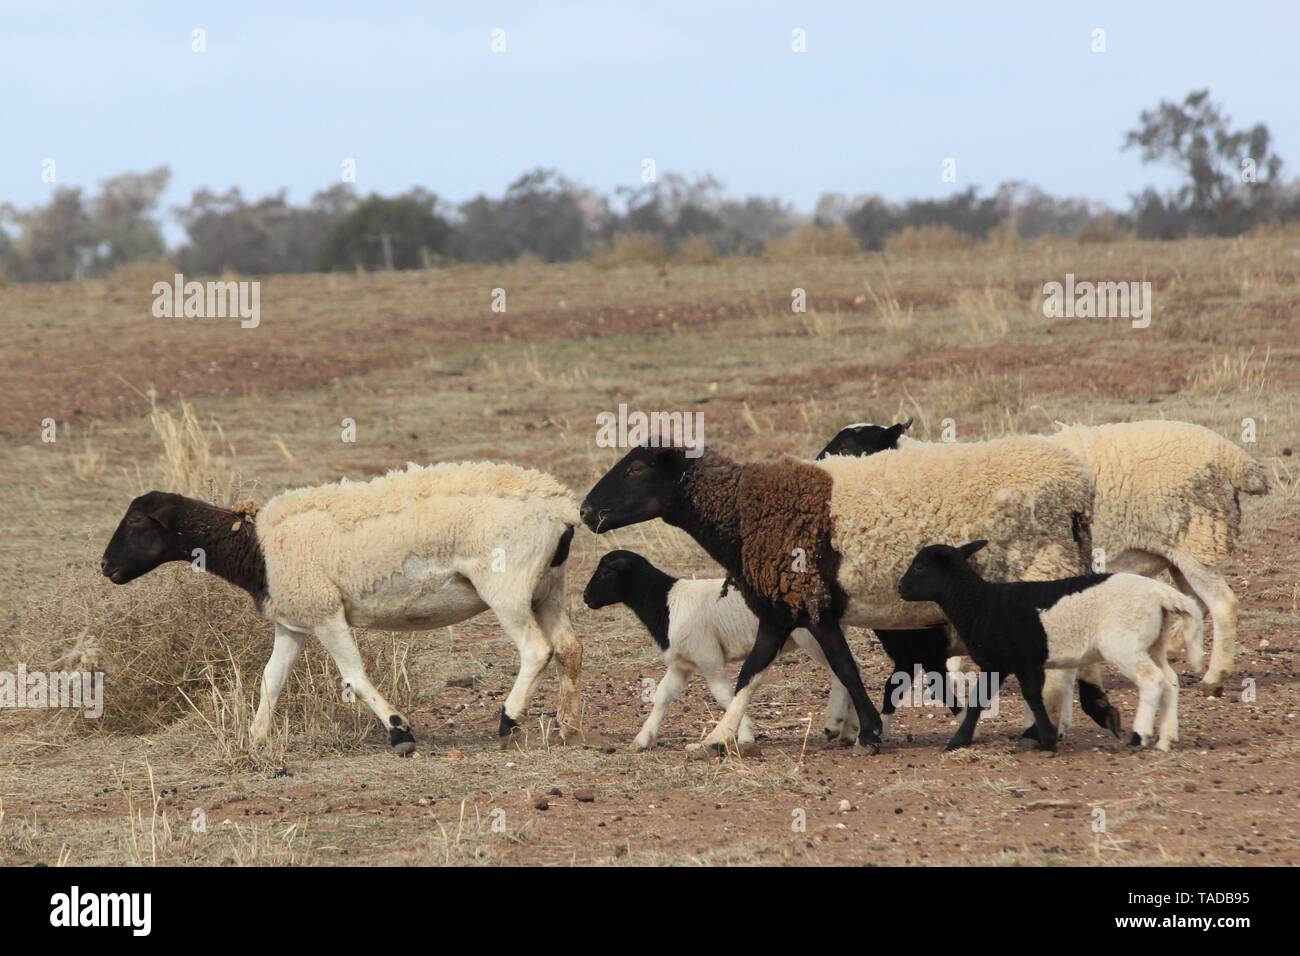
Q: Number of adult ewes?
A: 3